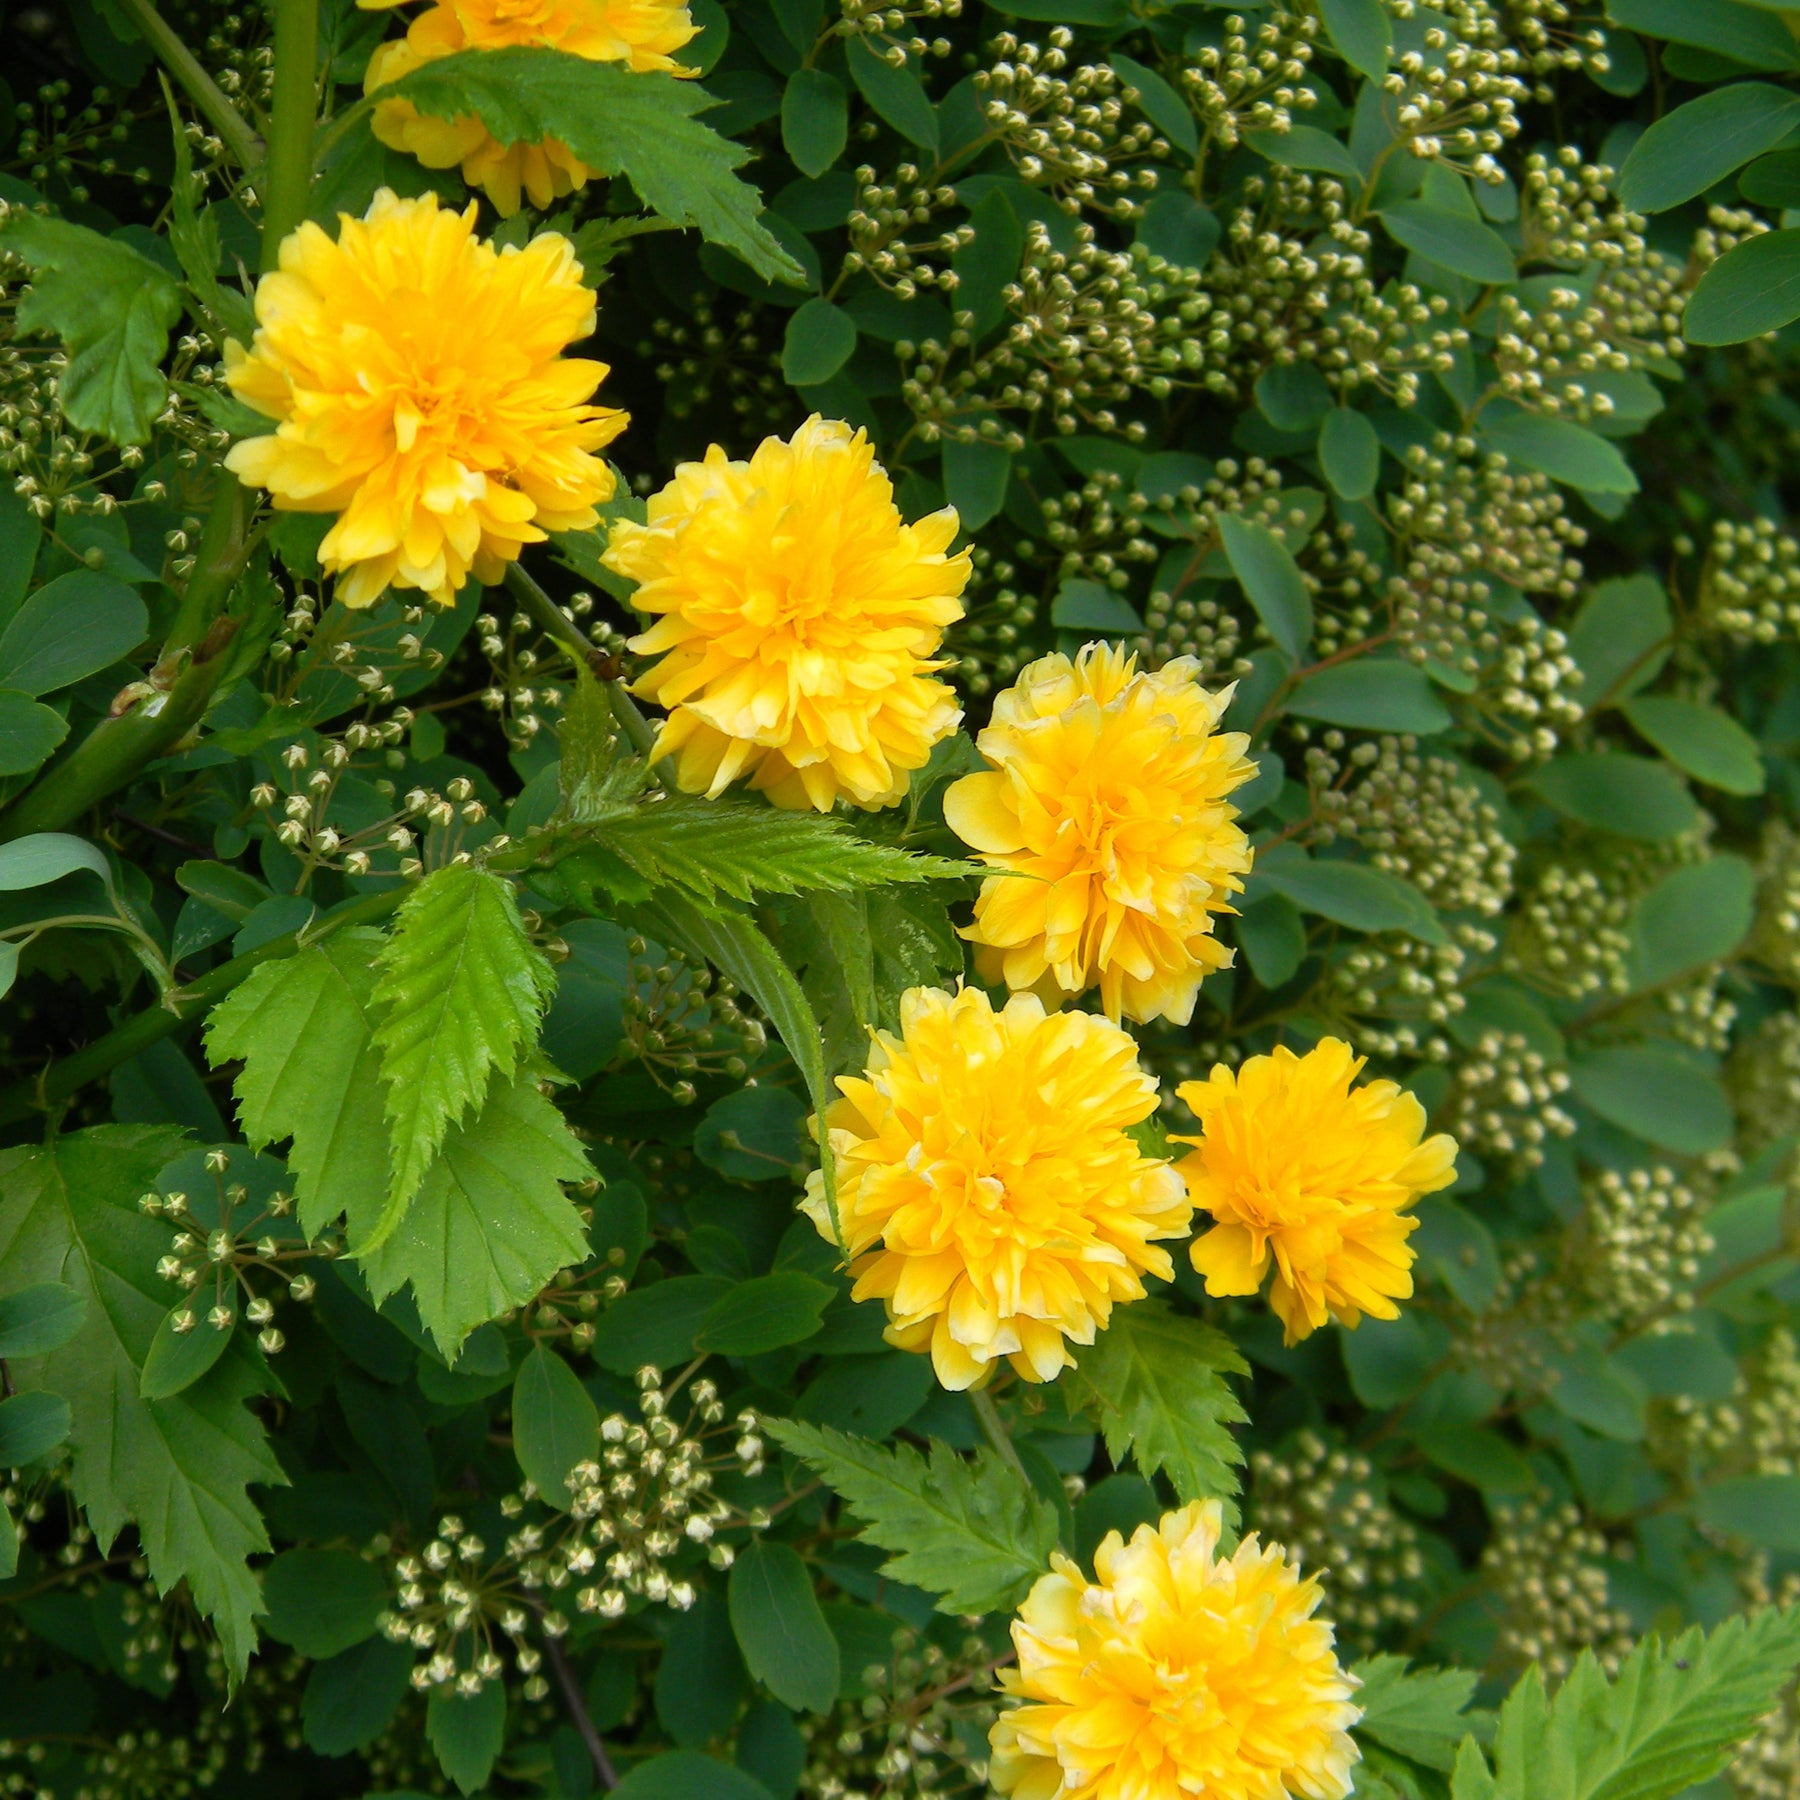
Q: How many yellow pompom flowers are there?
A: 7